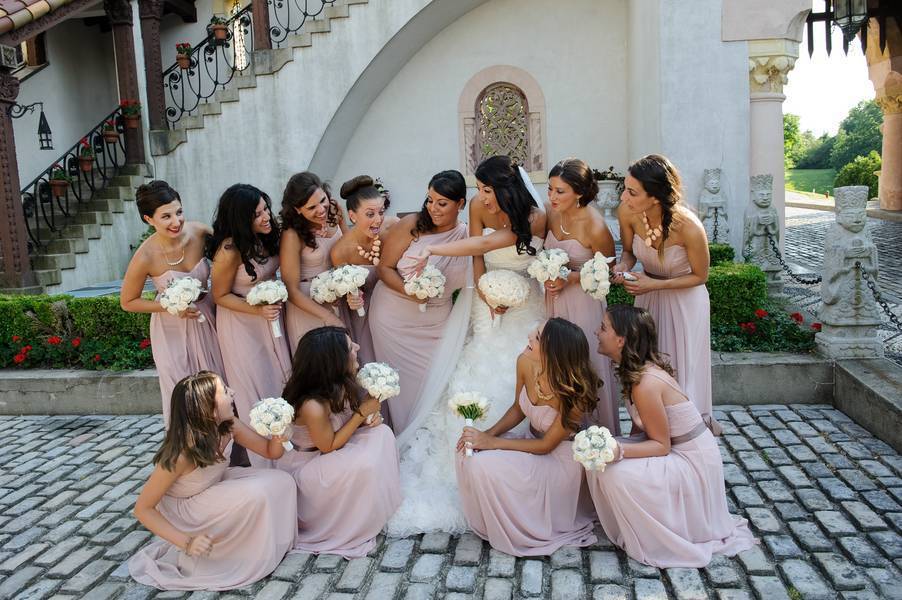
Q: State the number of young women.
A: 12